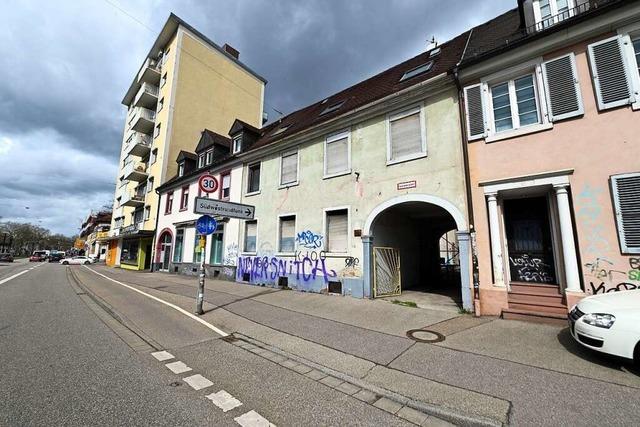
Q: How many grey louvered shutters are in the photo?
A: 4